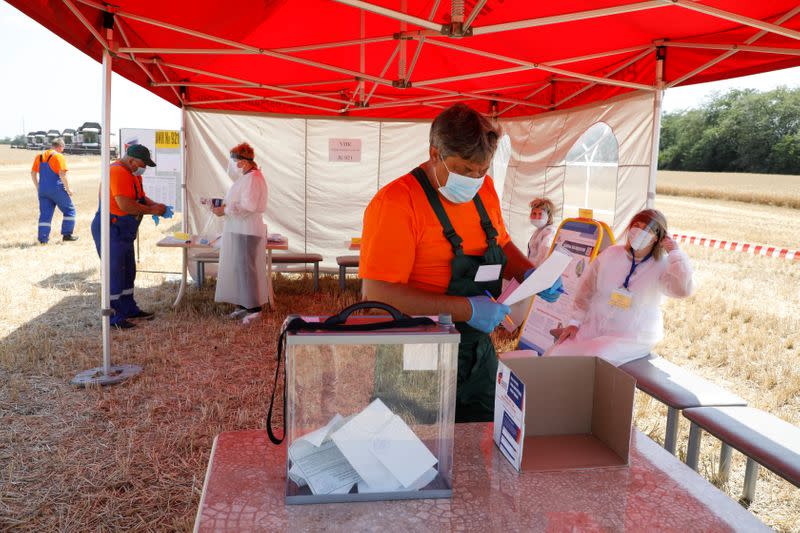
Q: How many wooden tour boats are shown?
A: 0